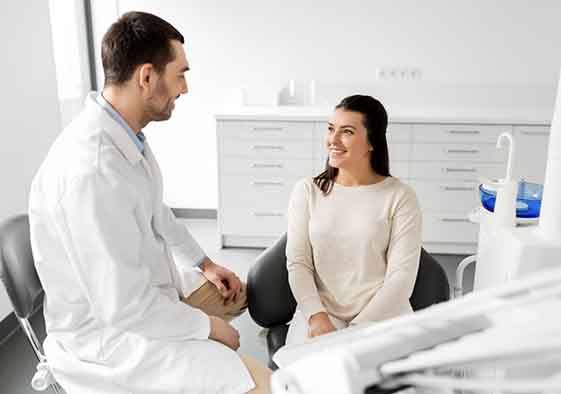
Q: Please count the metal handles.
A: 11